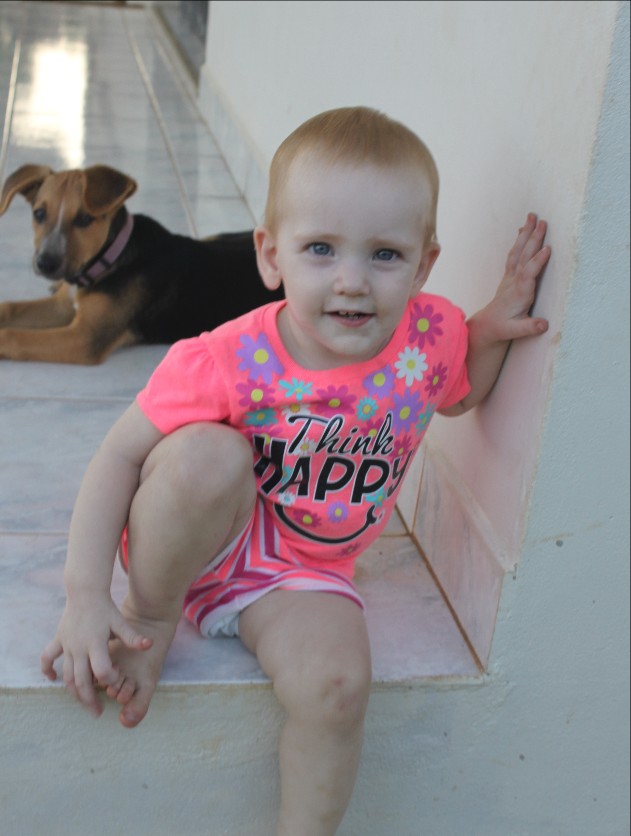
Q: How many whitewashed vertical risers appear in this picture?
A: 1